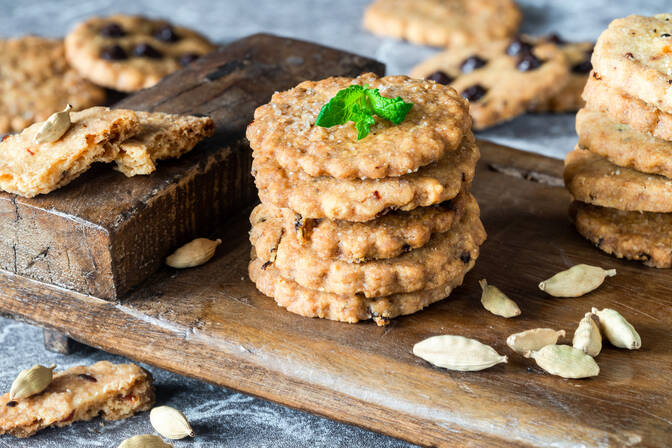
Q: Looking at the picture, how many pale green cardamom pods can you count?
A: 12